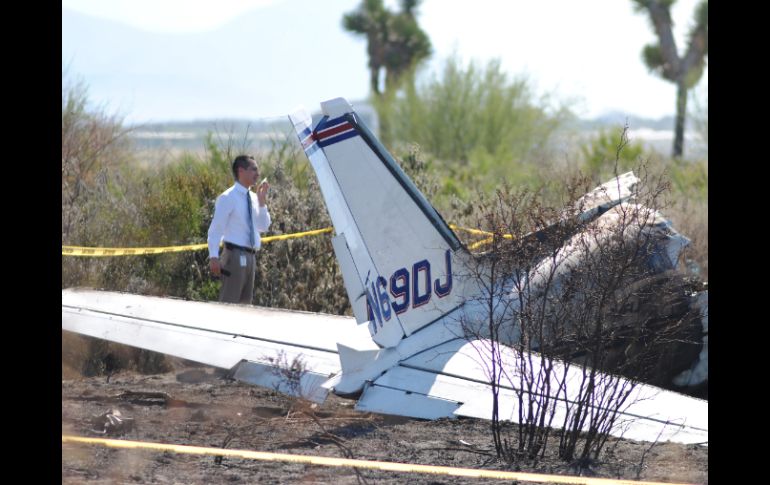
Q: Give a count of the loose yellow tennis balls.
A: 0